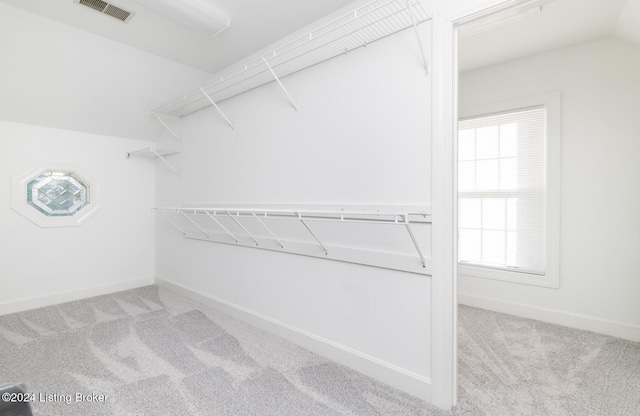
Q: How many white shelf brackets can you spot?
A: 12